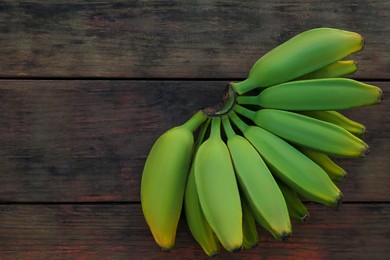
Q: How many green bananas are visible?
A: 13